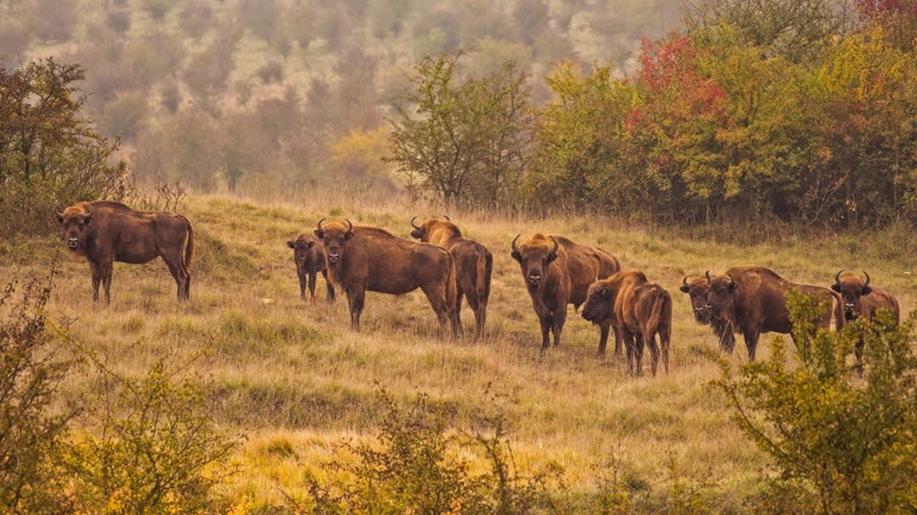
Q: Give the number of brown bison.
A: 9